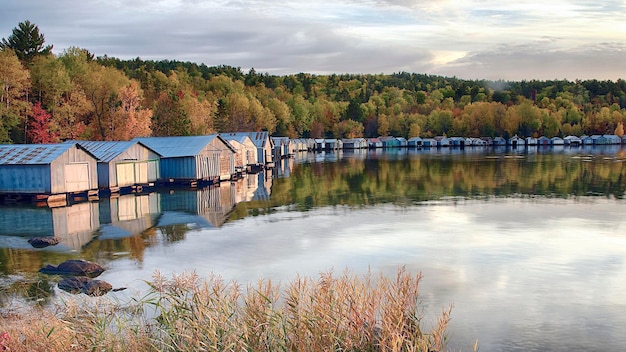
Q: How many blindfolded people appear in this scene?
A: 0